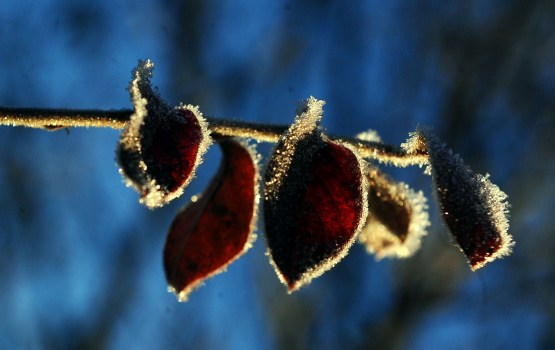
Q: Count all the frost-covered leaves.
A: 5